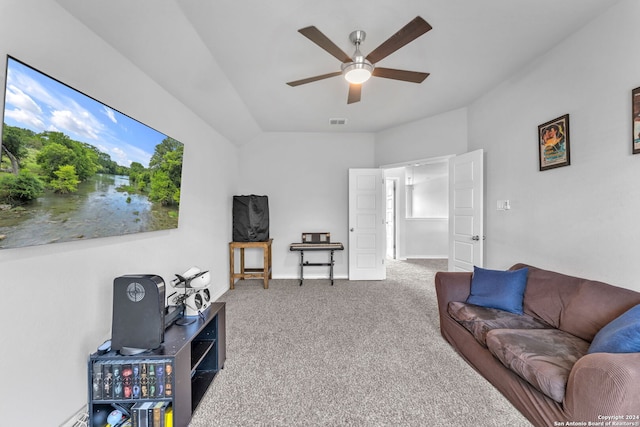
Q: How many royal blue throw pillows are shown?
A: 2